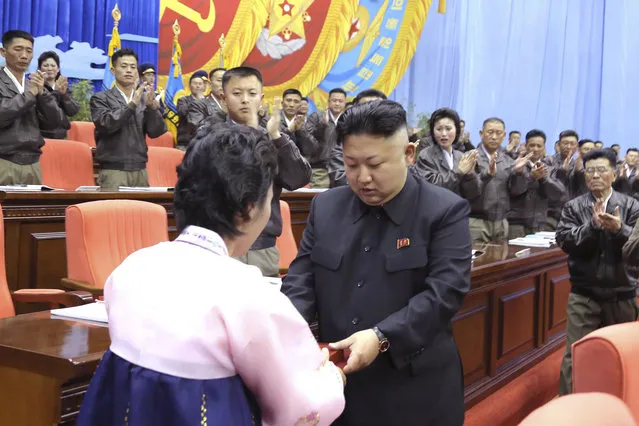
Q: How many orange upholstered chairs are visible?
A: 9